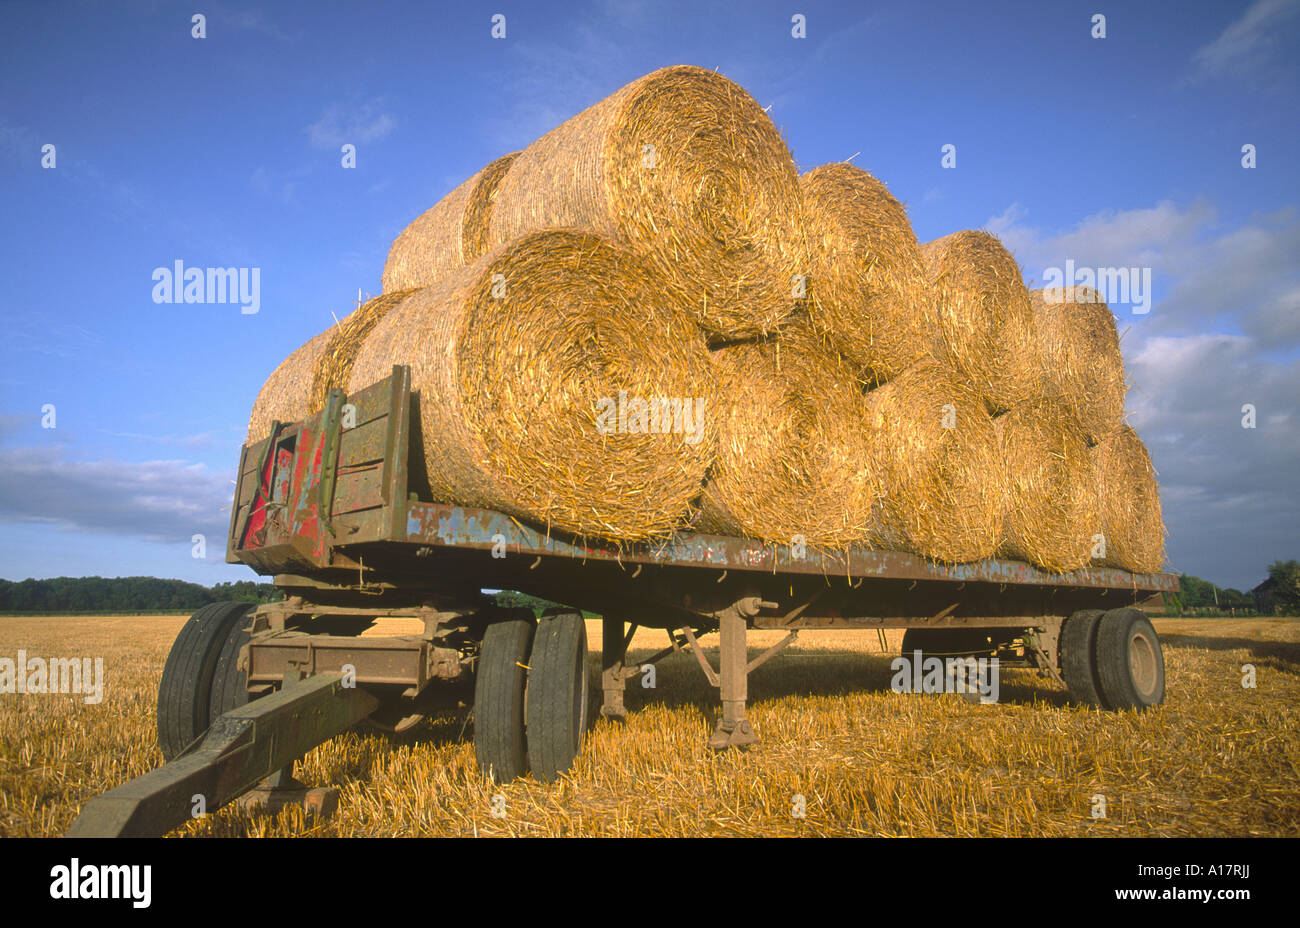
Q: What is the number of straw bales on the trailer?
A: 11